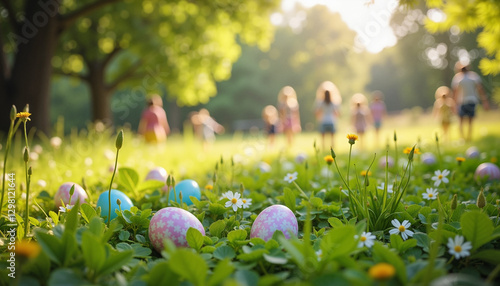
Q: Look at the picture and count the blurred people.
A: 9